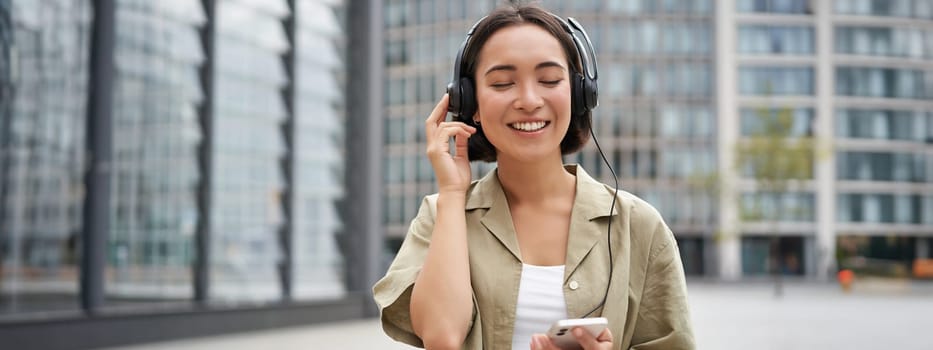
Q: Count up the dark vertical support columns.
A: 4